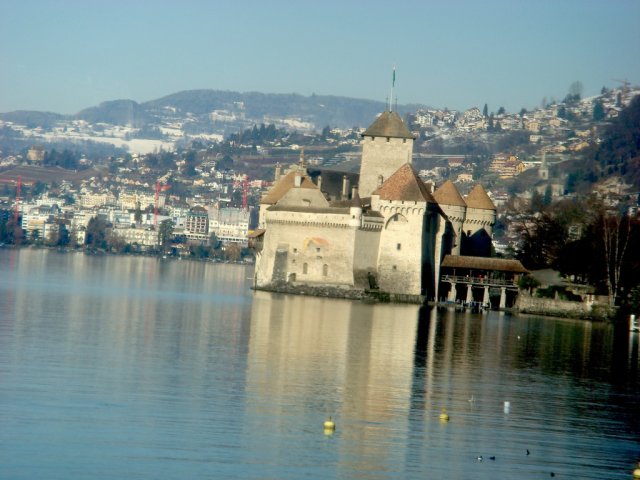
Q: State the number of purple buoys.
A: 0